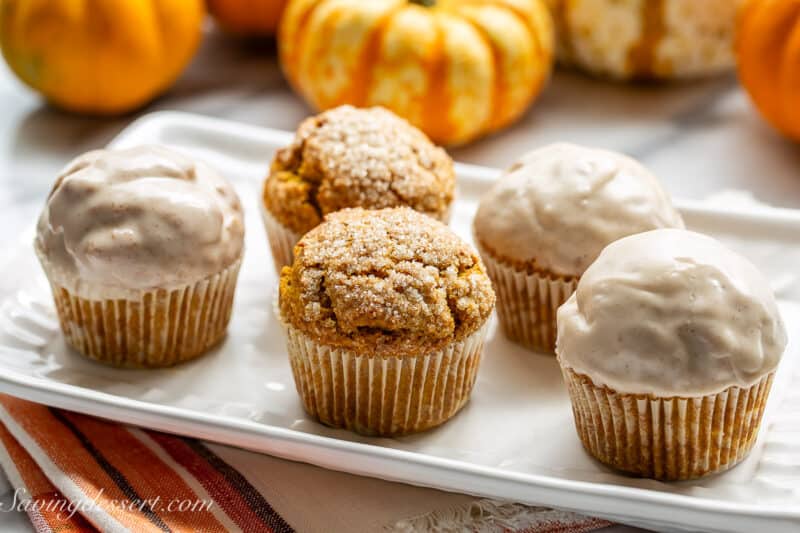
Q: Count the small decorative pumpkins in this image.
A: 5